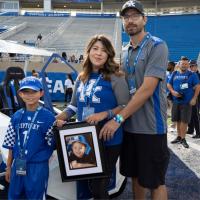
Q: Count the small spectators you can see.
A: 1